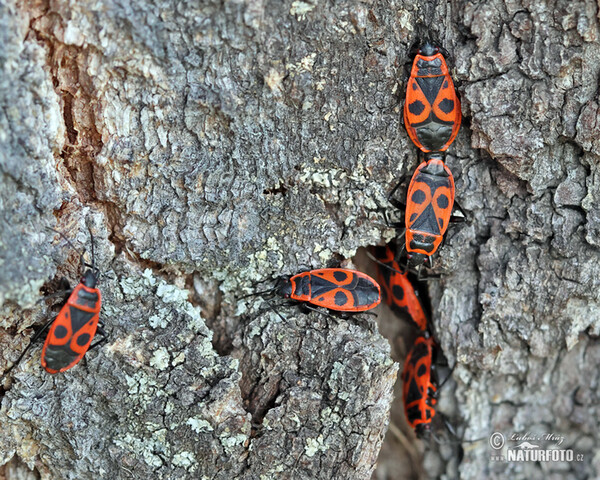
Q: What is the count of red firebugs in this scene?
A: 6